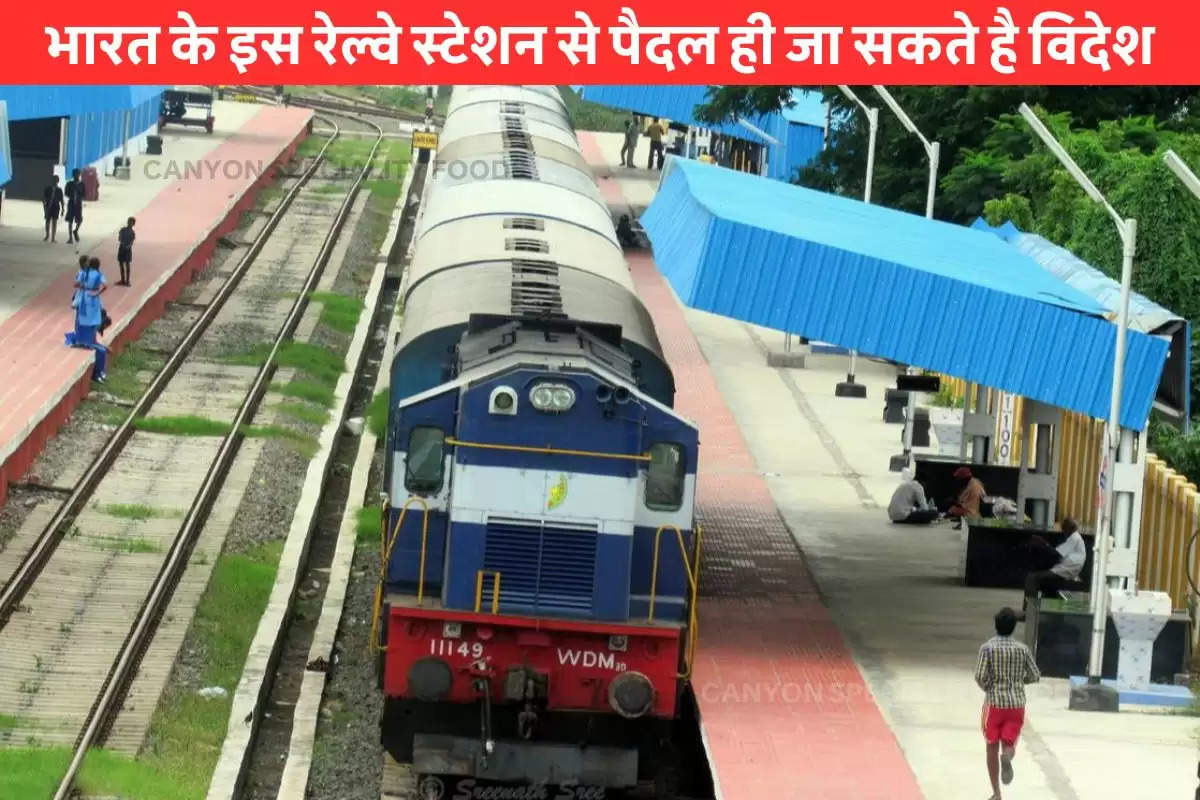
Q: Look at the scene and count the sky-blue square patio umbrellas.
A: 0